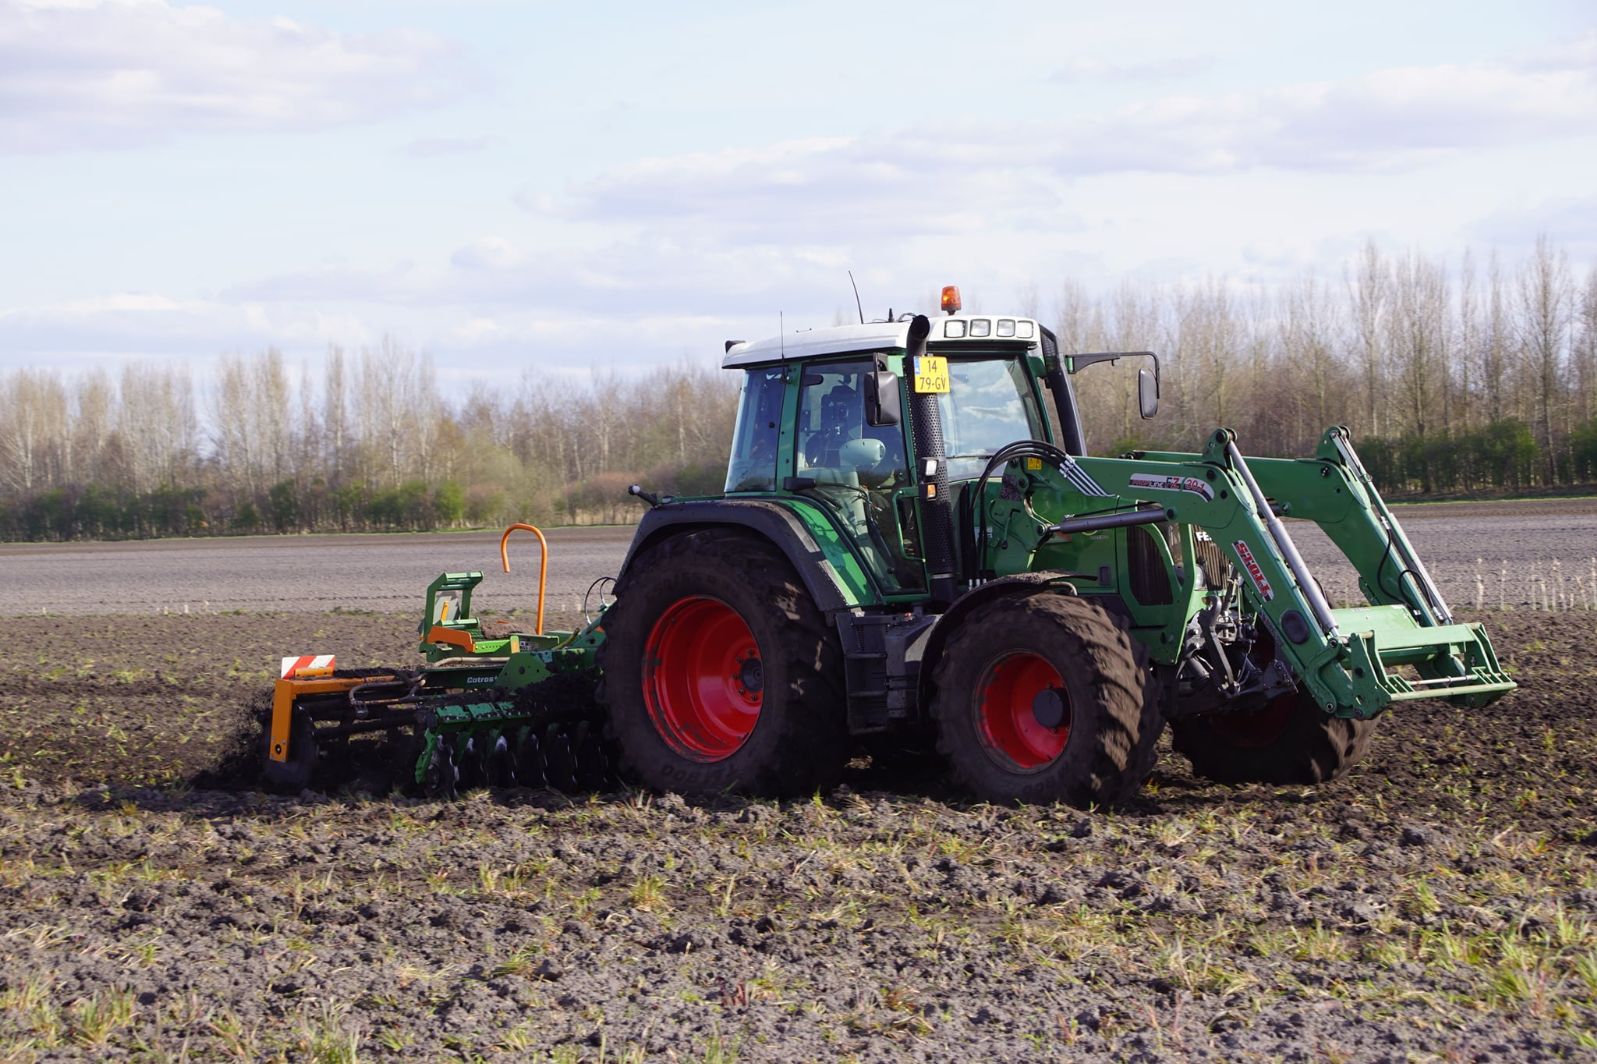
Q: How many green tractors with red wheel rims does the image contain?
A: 1